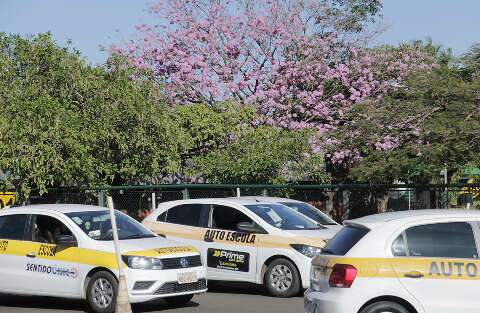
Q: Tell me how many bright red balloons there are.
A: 0